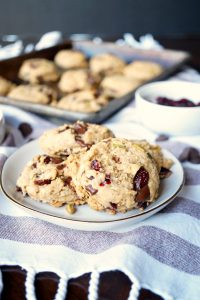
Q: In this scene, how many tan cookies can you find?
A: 13